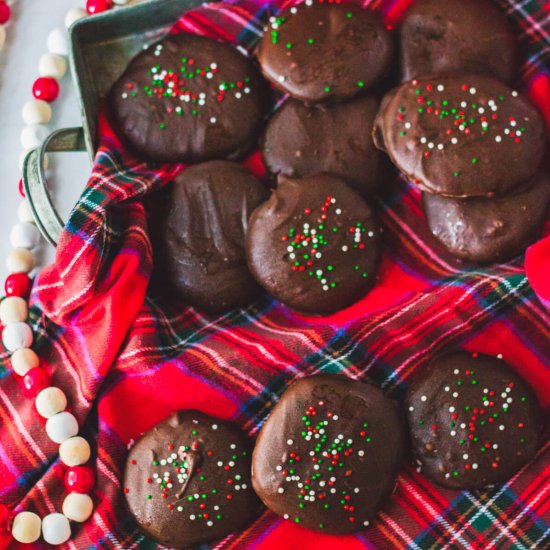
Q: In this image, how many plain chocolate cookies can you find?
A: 4